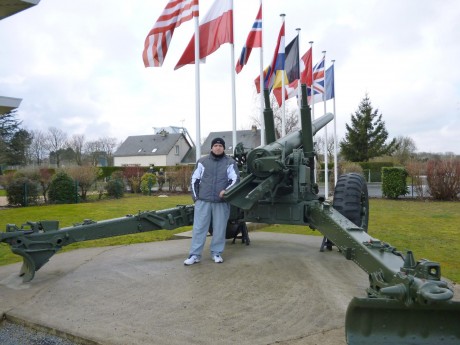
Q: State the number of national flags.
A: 8